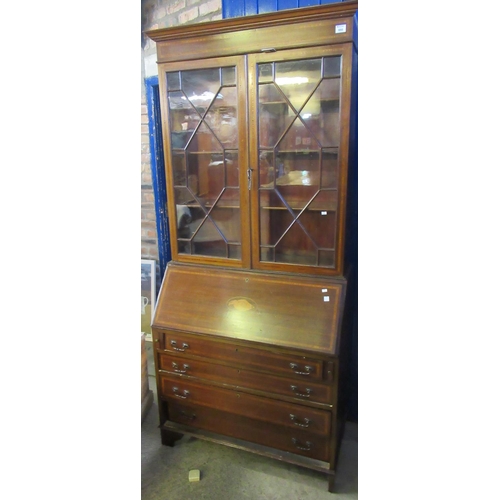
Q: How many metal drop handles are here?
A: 8